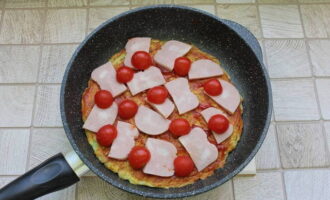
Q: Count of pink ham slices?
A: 14